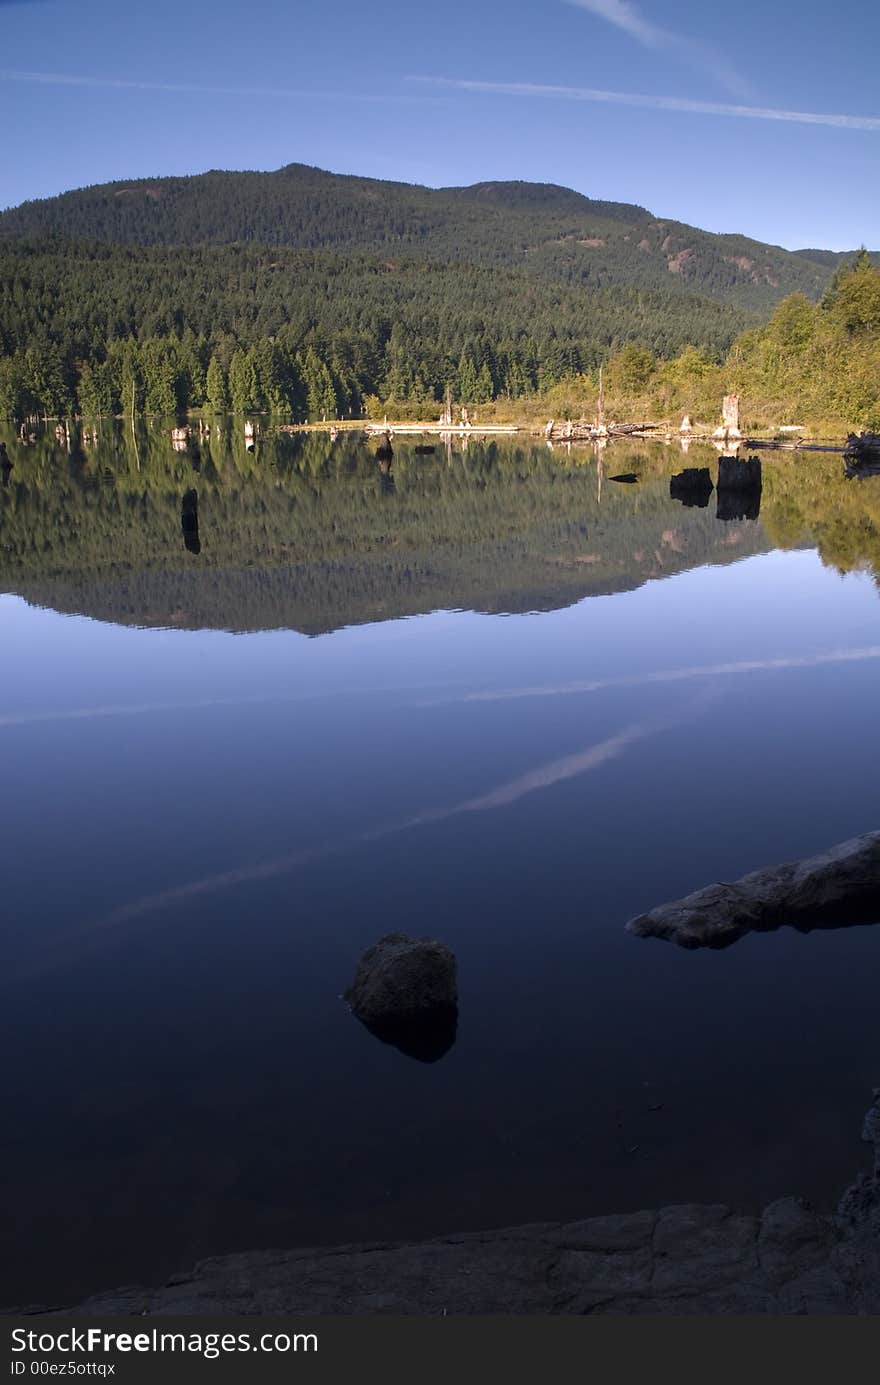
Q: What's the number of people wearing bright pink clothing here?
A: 0